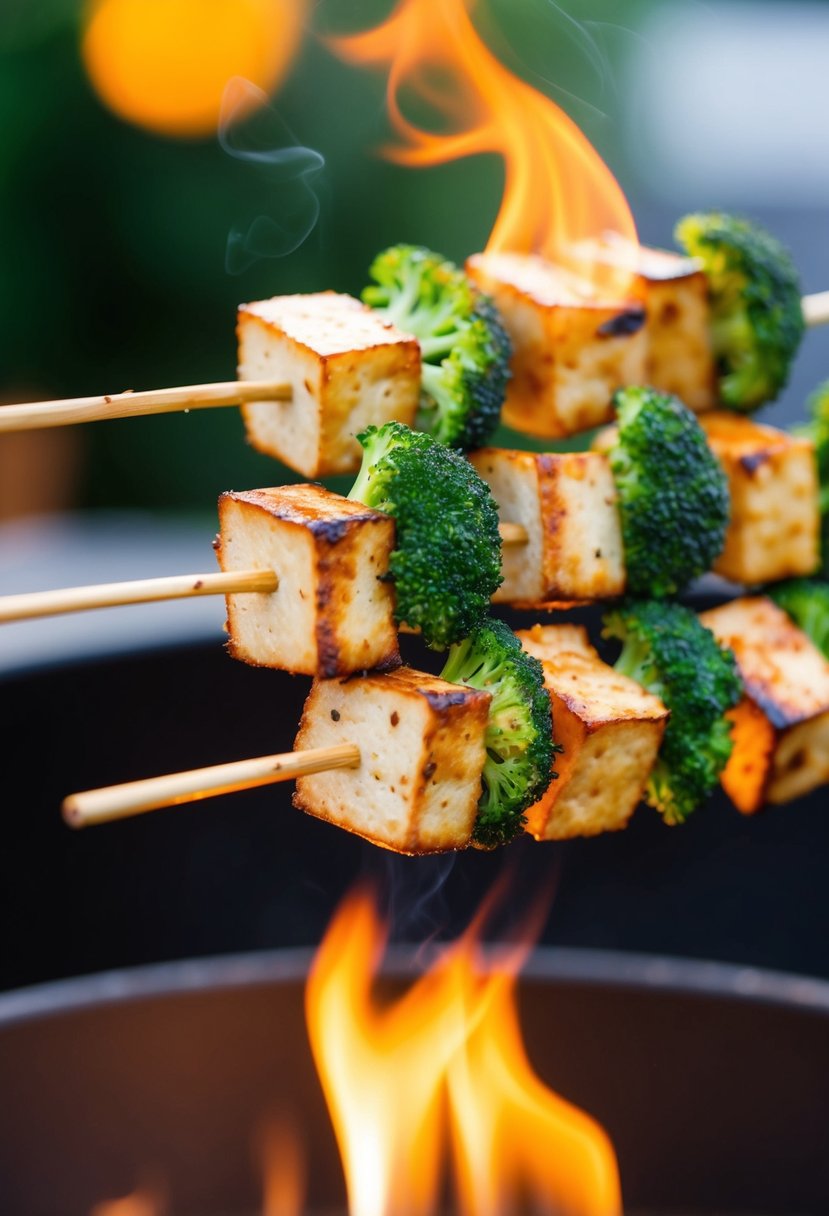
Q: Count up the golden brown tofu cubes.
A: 9